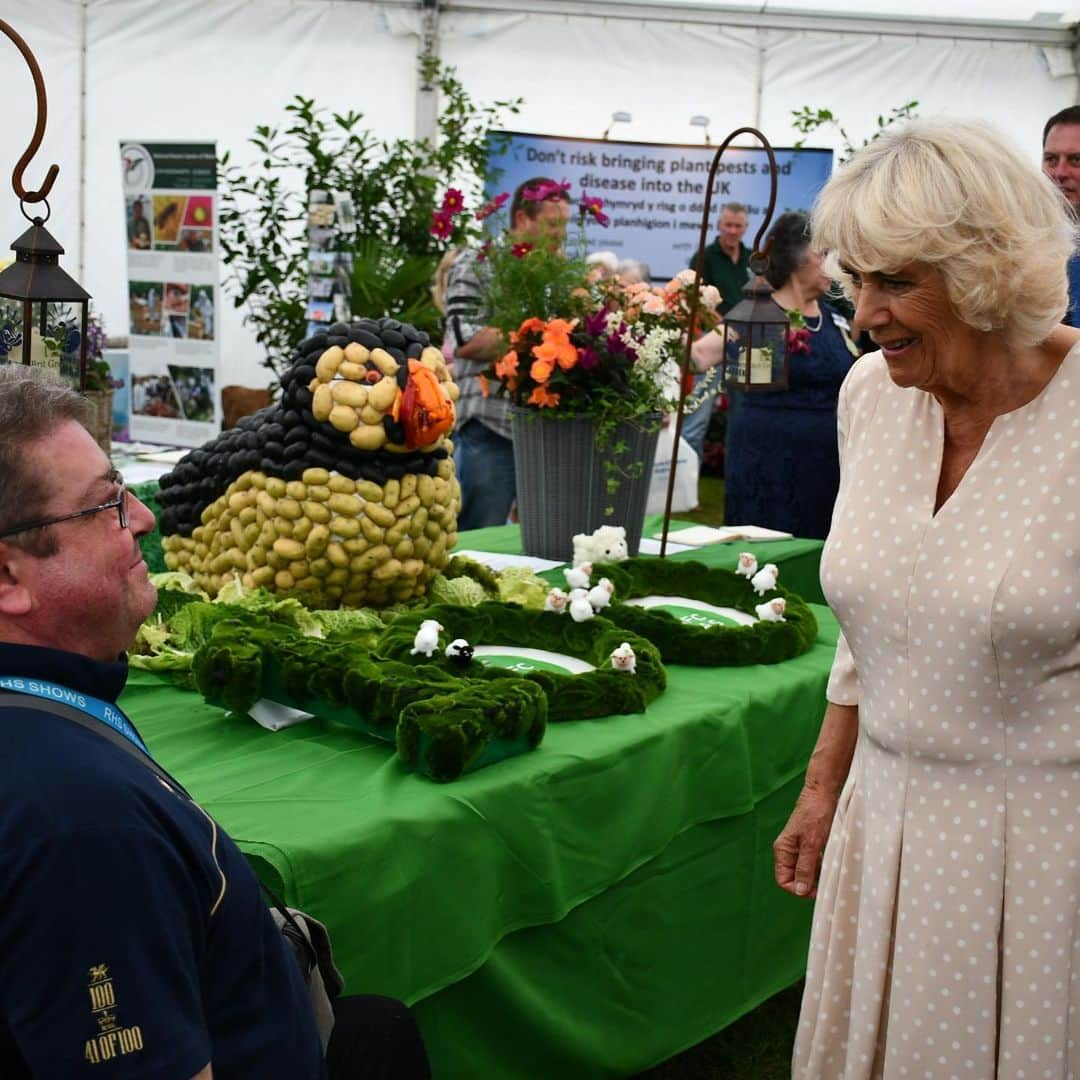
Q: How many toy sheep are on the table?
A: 11